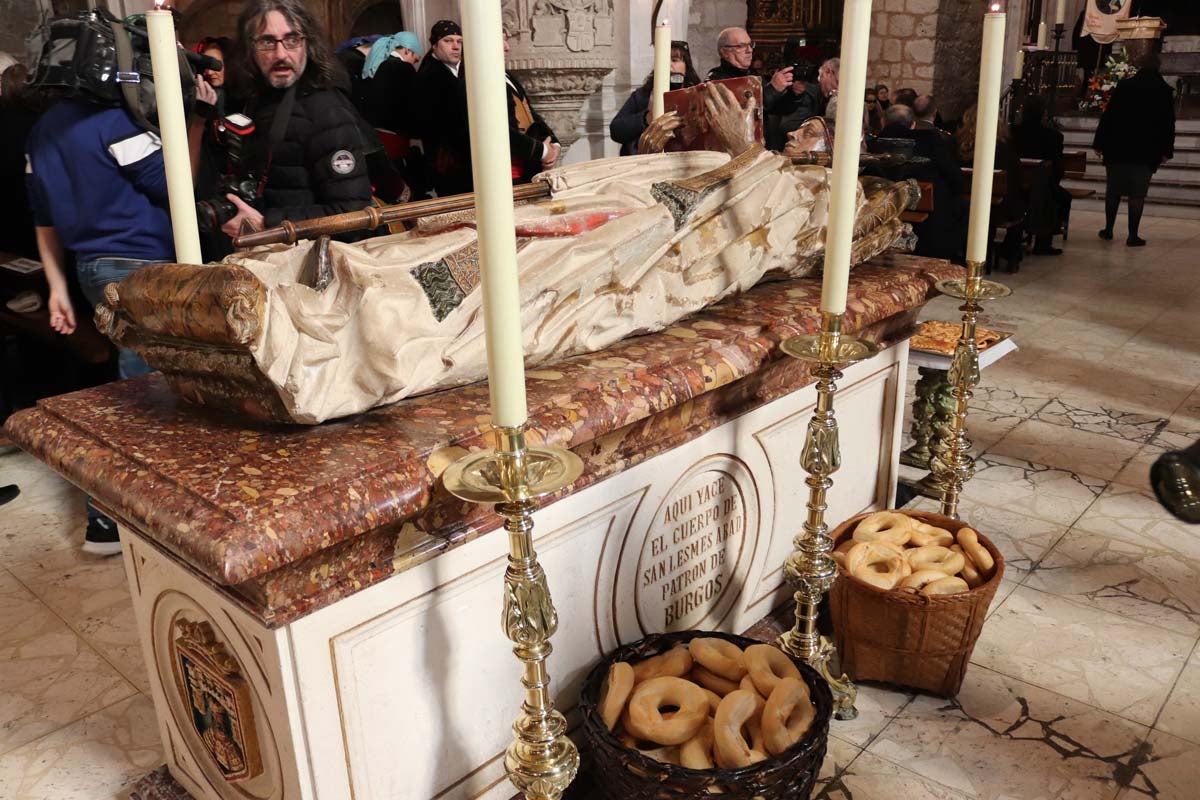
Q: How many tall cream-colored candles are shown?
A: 5